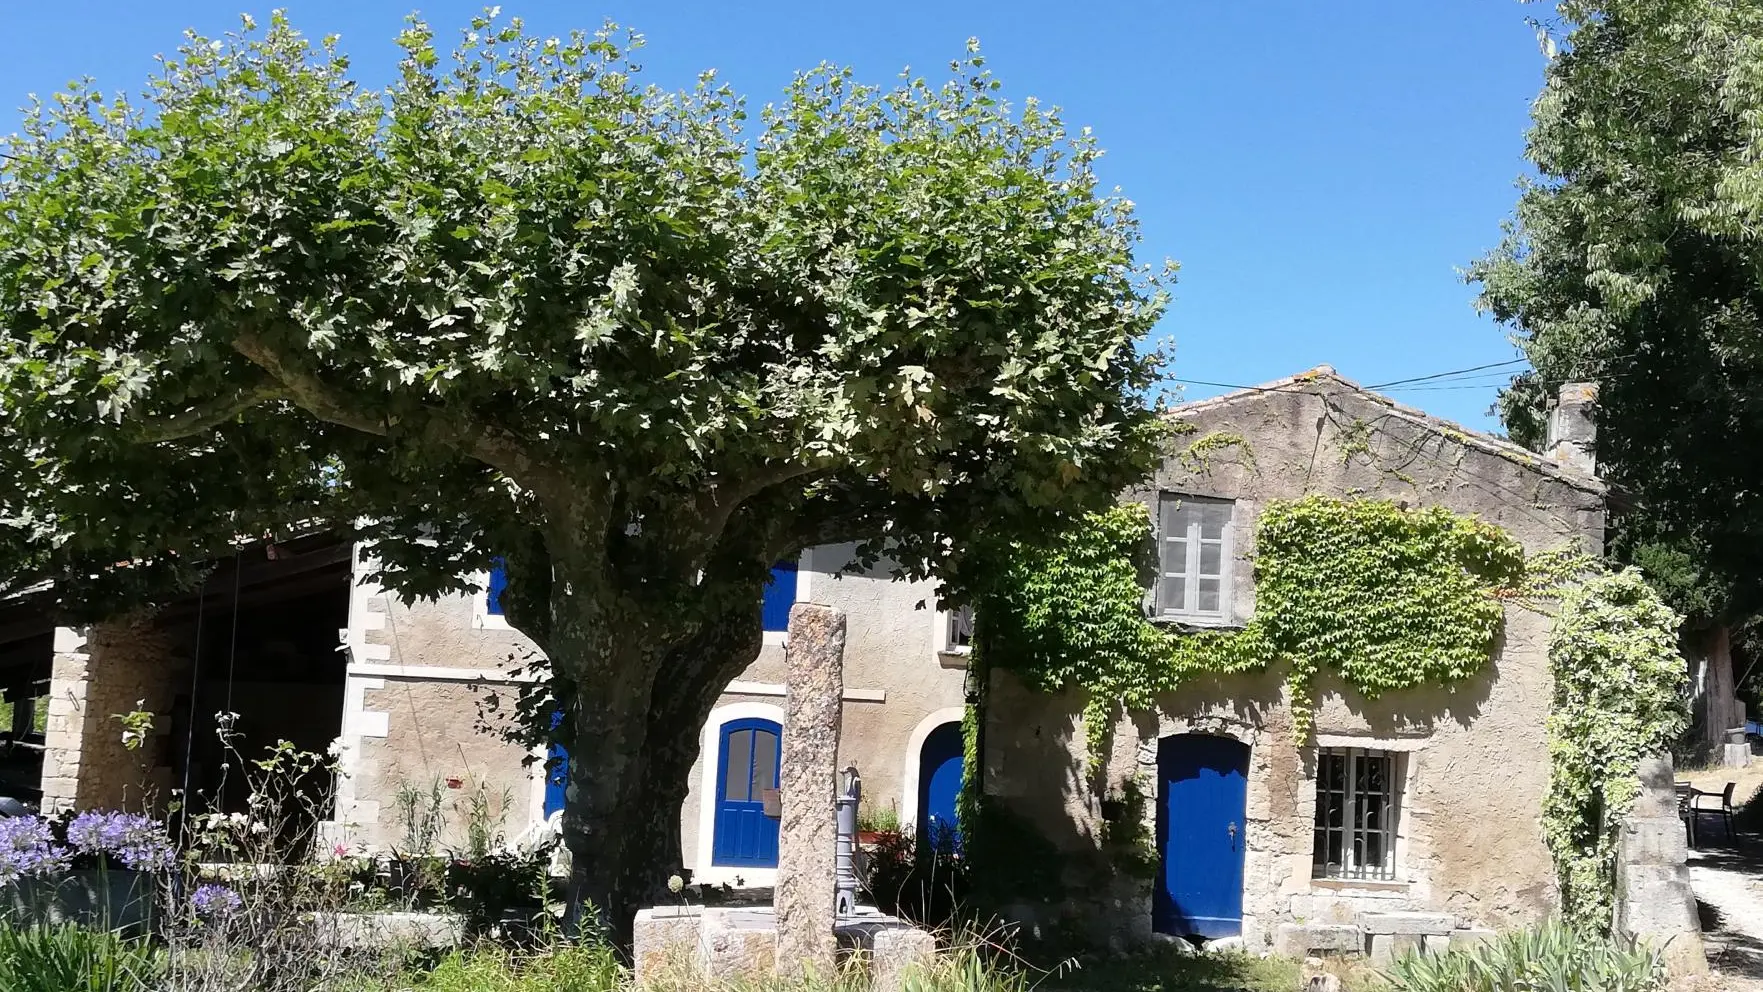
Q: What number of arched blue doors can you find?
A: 3